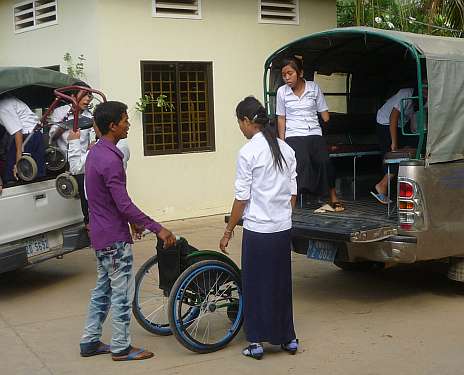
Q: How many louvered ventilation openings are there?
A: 3